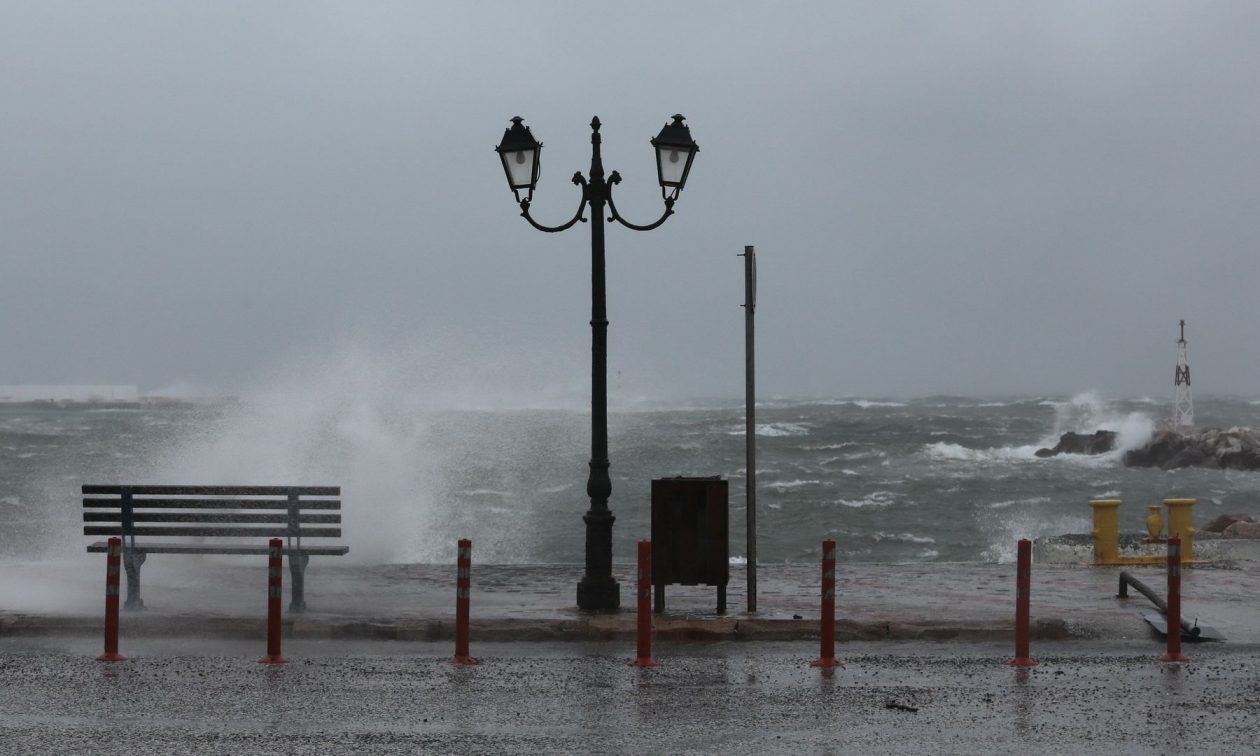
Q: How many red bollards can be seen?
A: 7